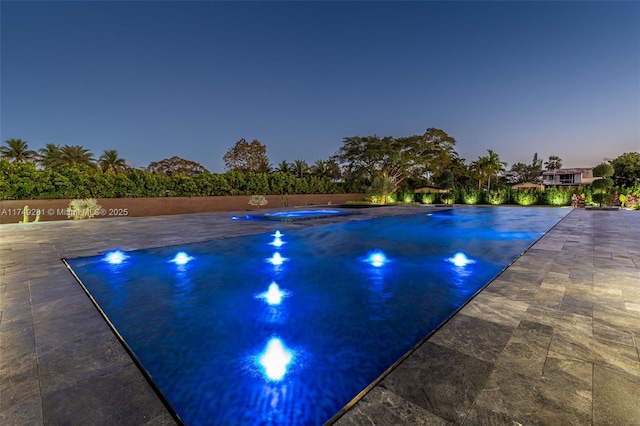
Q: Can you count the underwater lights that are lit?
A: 9